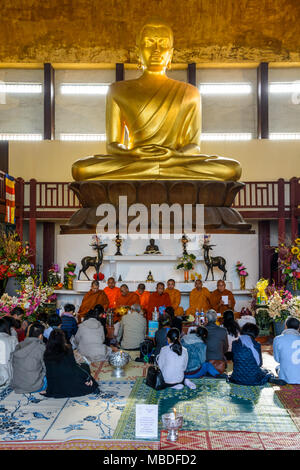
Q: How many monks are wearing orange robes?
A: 8